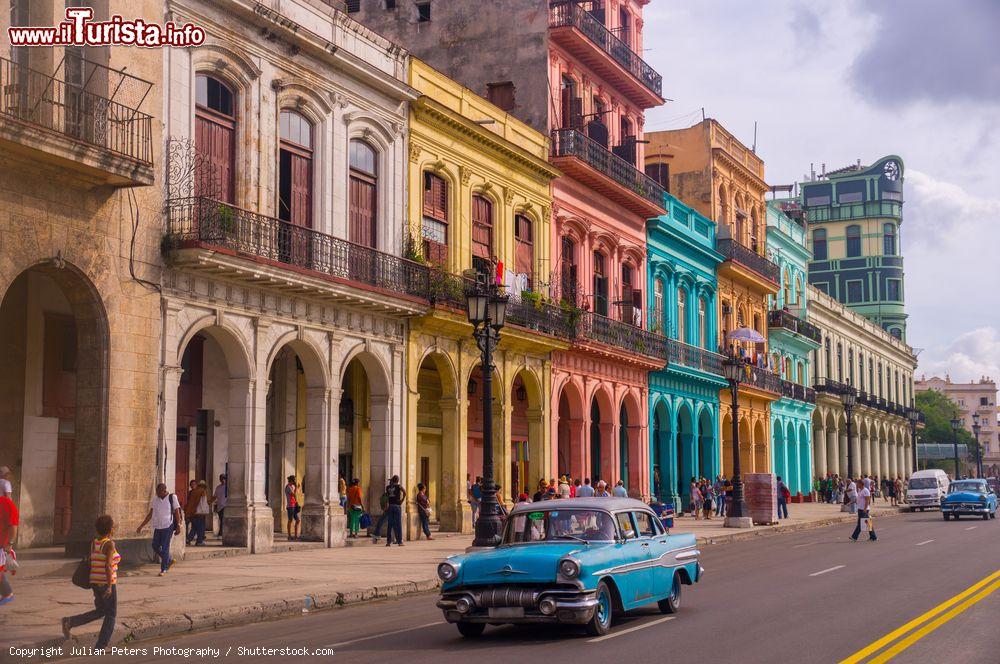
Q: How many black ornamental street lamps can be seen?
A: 6